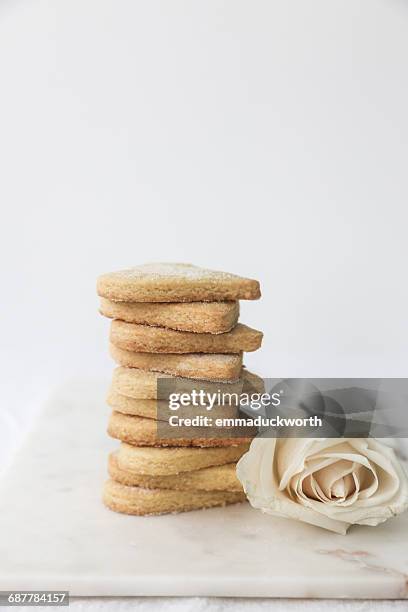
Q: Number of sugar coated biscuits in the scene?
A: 10